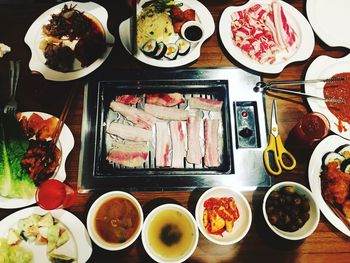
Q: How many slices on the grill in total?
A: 11